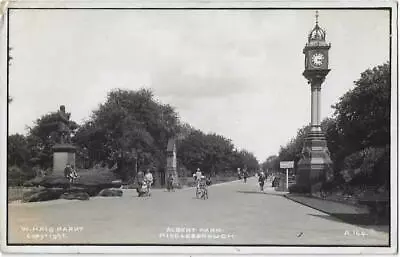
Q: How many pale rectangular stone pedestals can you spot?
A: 1